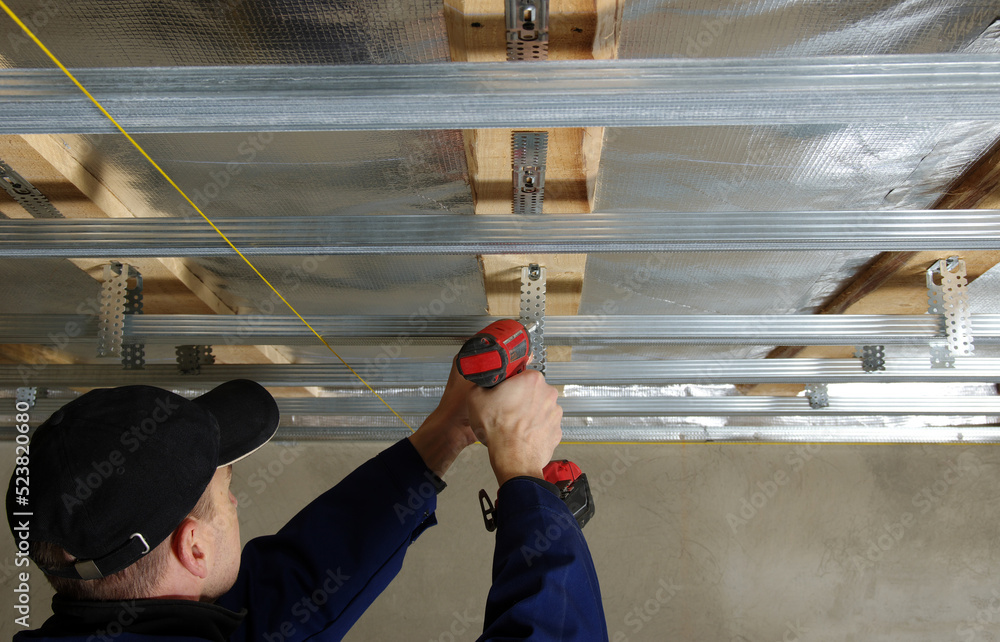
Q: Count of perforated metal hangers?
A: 10